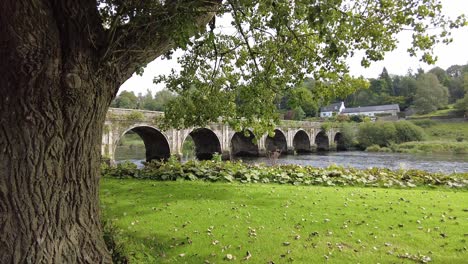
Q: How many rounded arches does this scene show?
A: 7